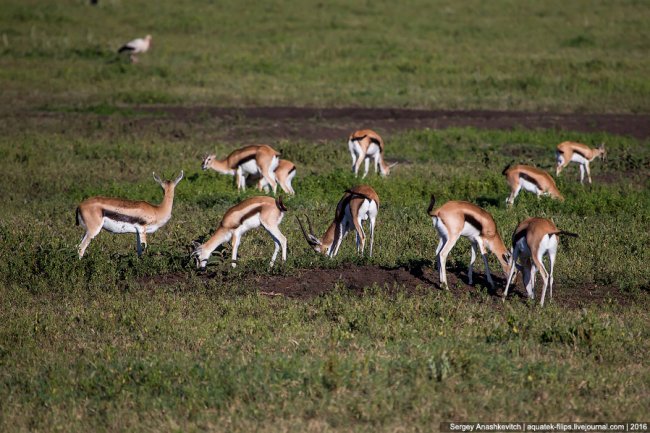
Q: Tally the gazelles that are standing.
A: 10